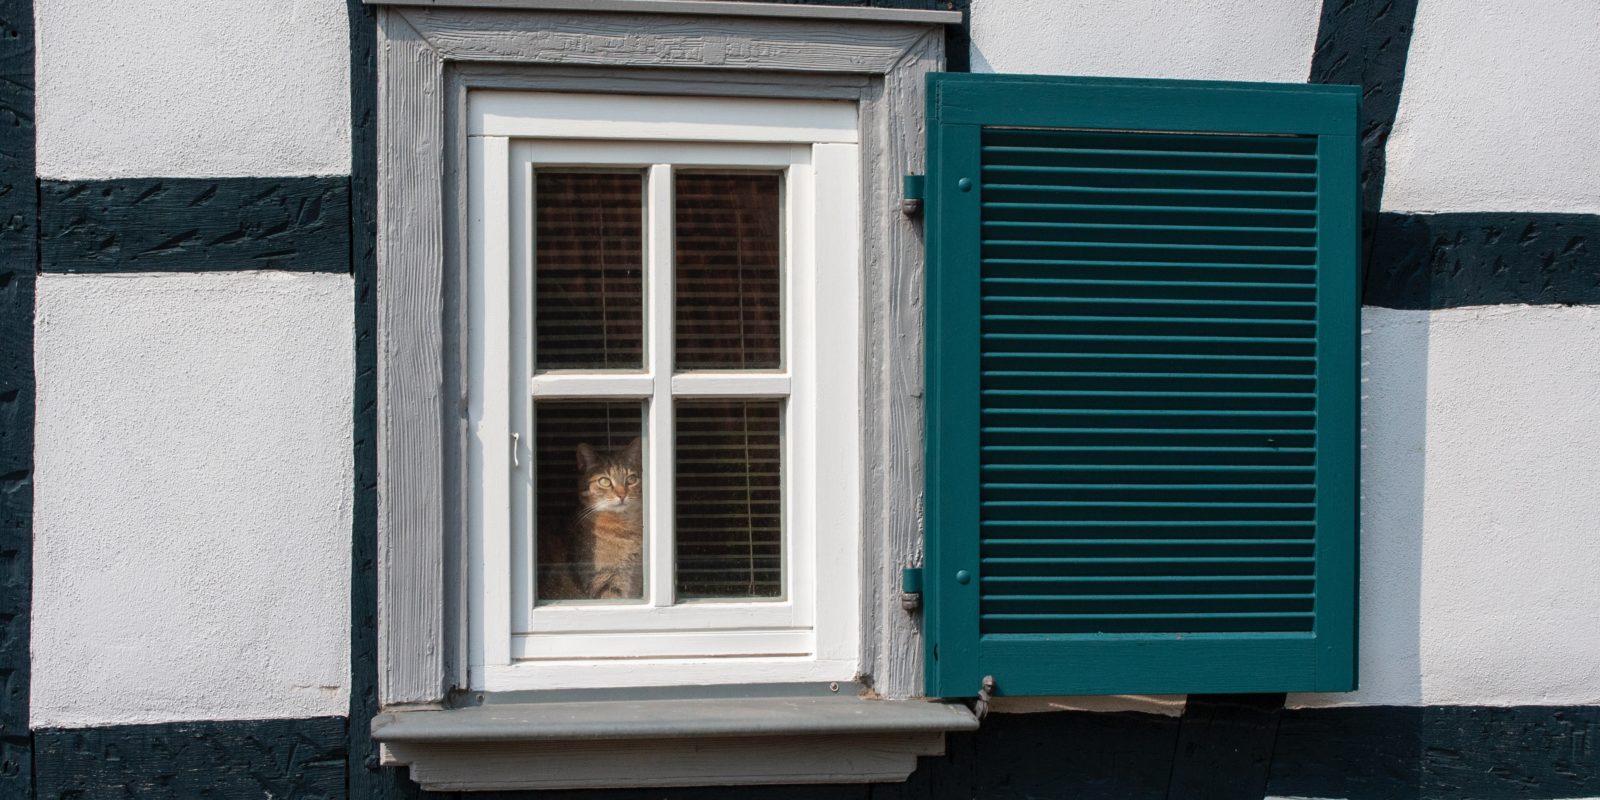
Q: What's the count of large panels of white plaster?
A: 5